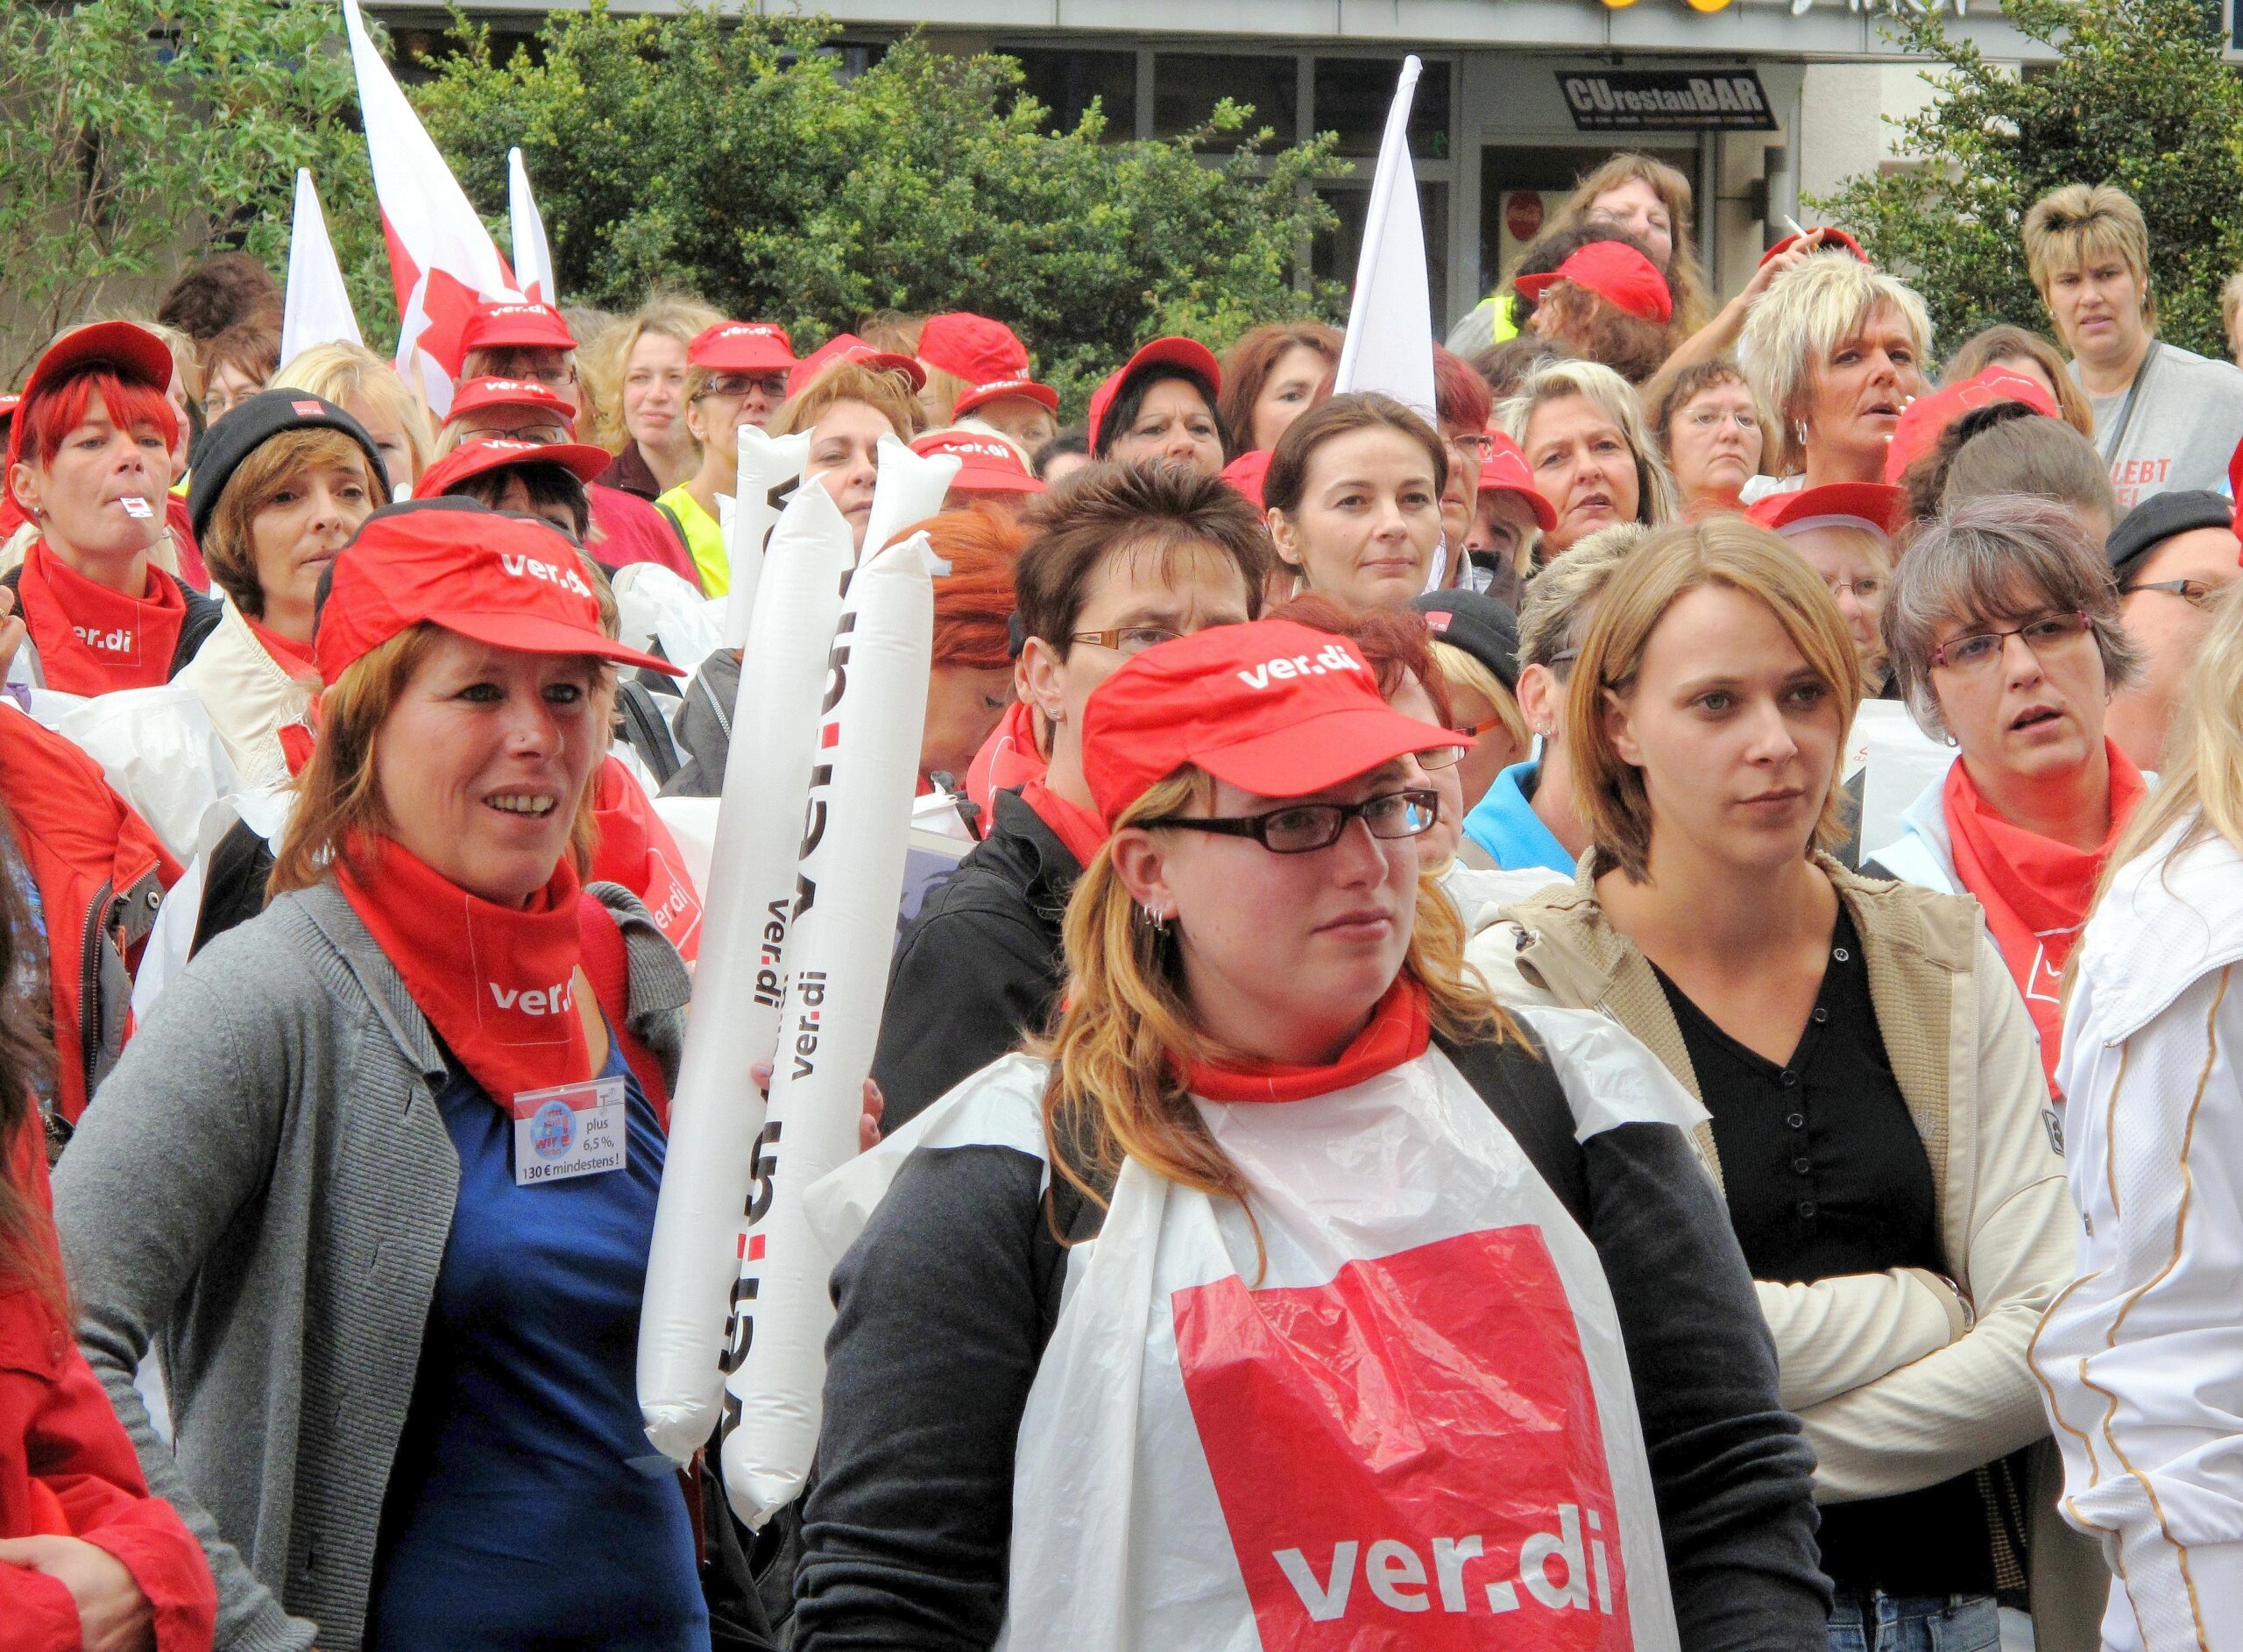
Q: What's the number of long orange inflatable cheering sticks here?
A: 0